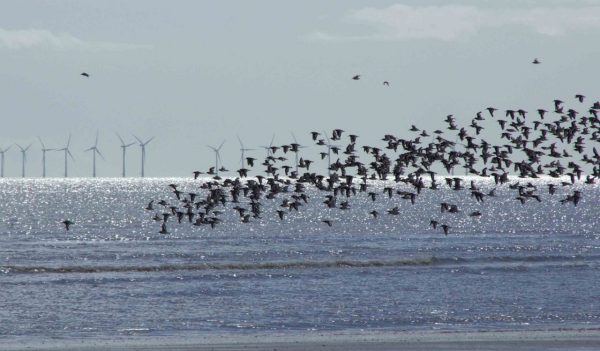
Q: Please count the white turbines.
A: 12